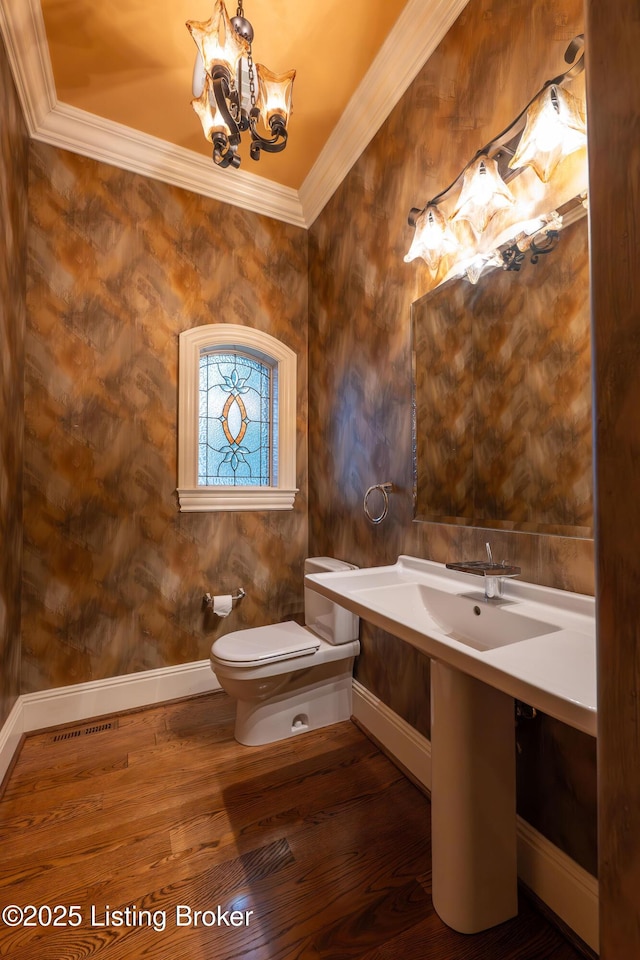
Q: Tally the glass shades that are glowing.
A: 6